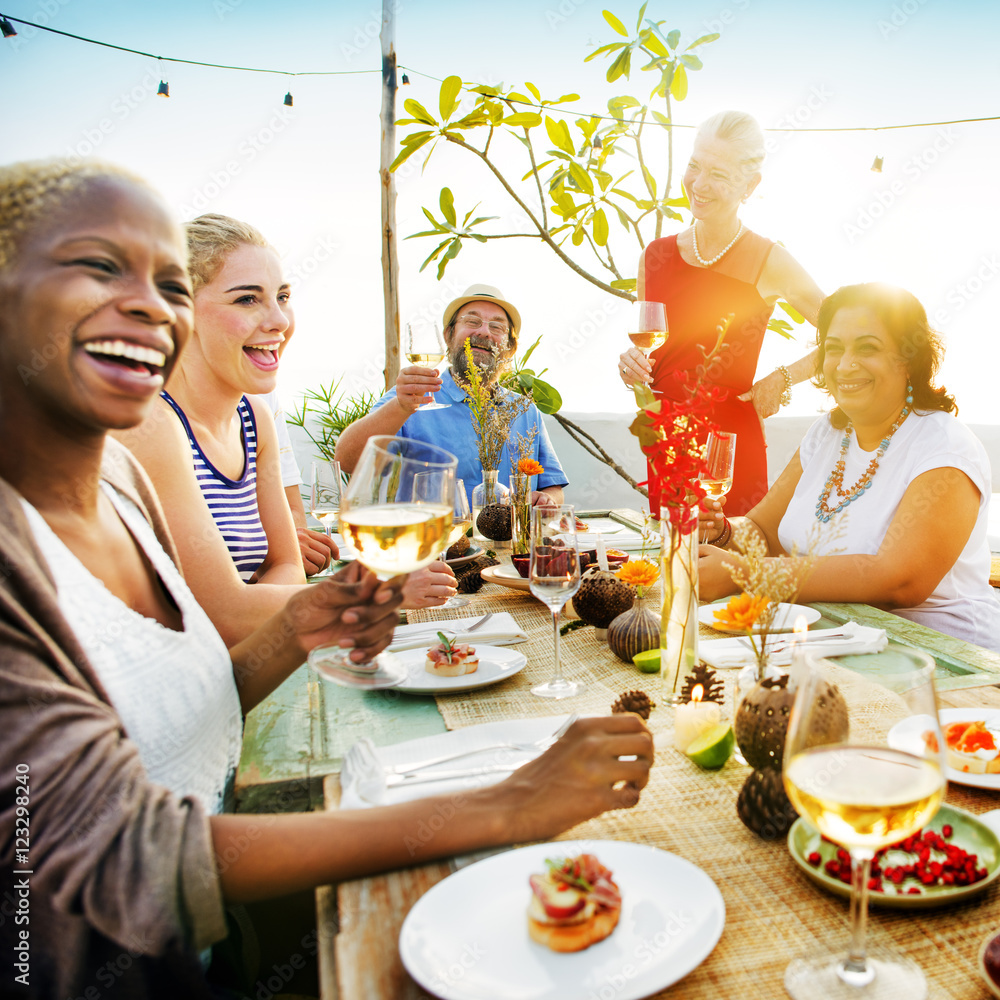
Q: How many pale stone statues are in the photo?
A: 0